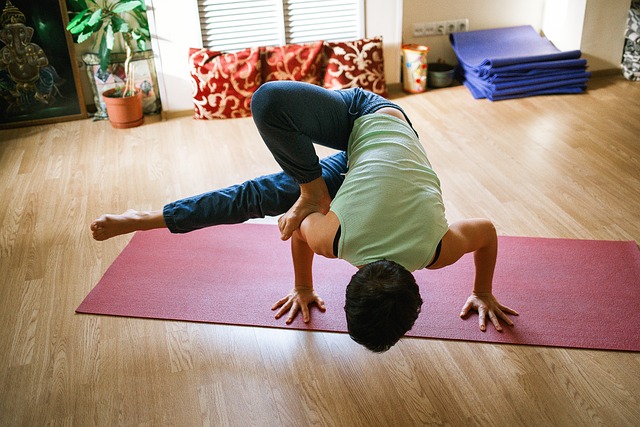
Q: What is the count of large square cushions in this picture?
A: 3